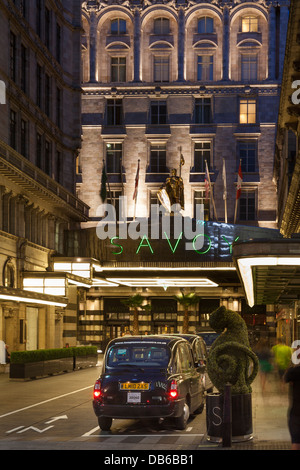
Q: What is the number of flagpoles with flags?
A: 5